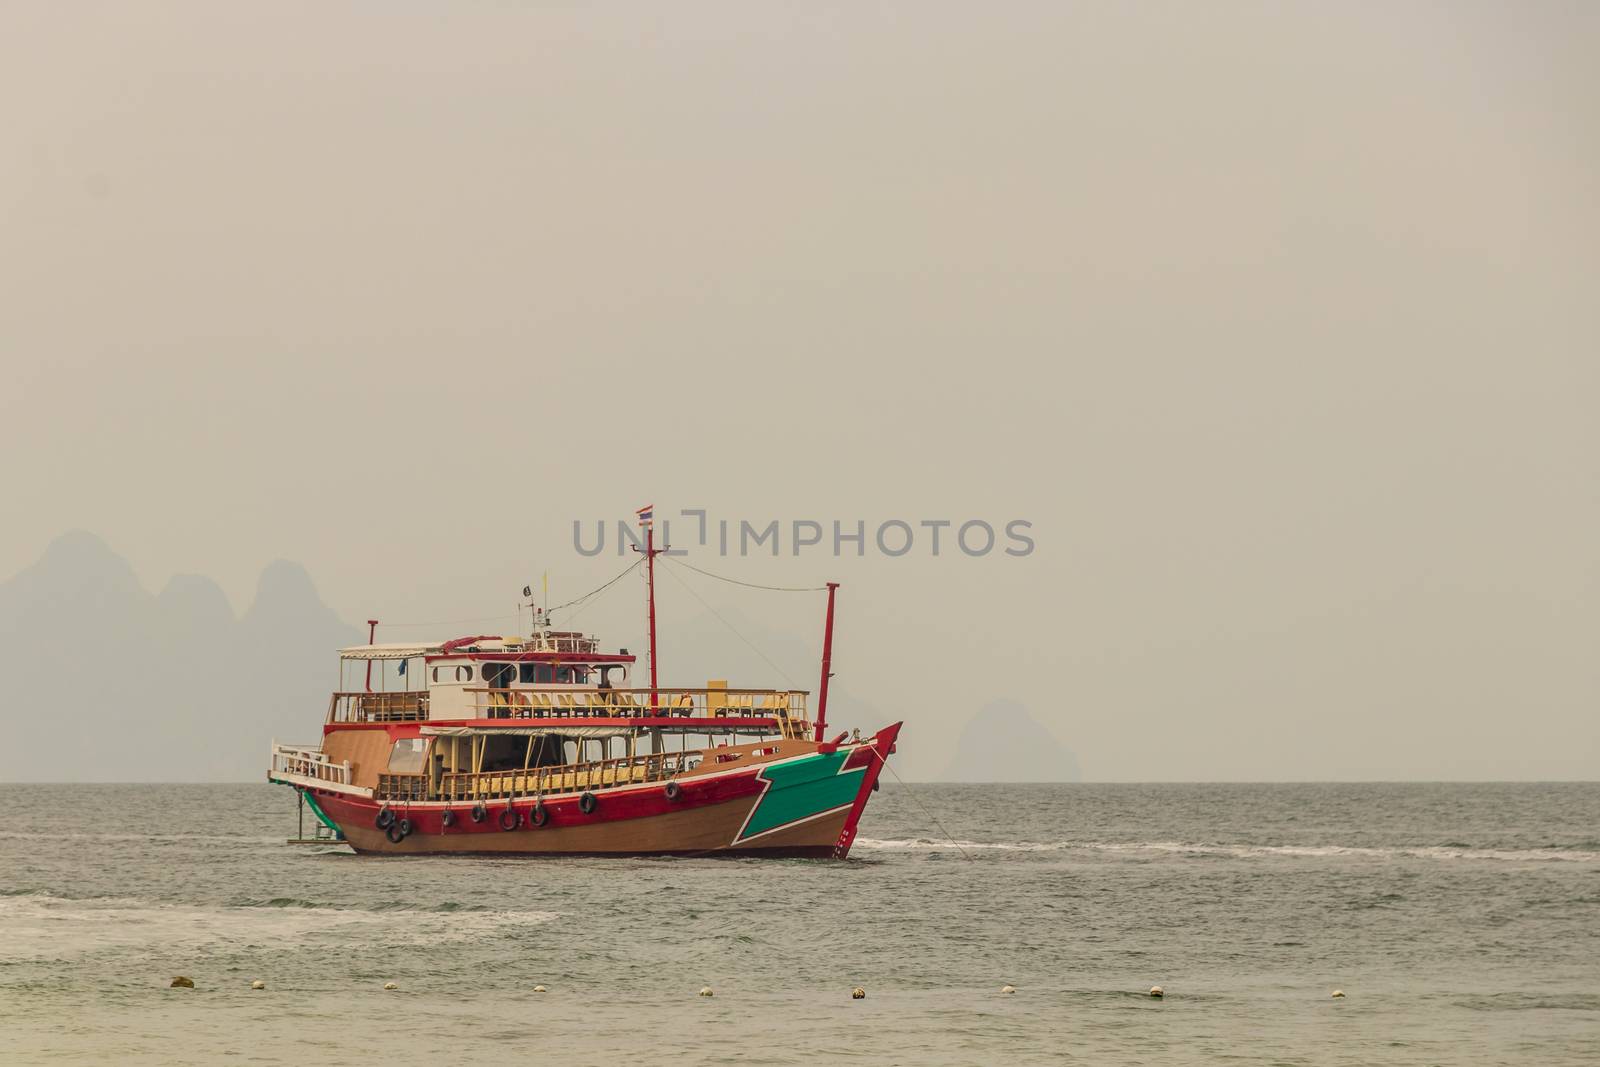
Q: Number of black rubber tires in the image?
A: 9